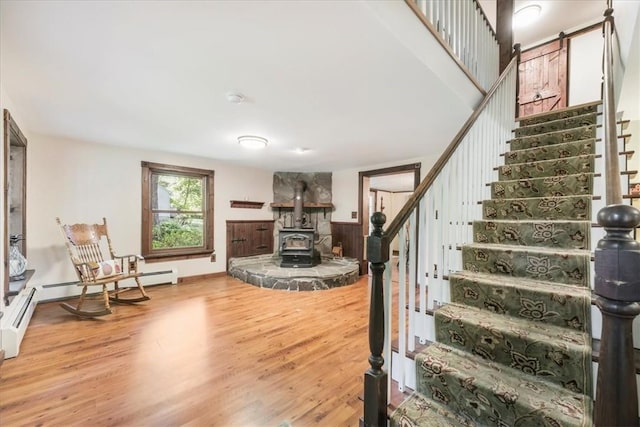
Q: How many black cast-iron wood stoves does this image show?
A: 1